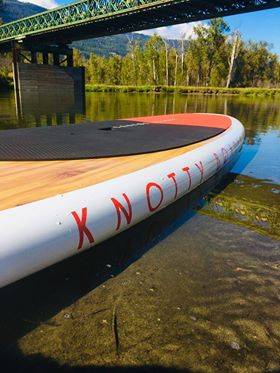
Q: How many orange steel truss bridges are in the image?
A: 0